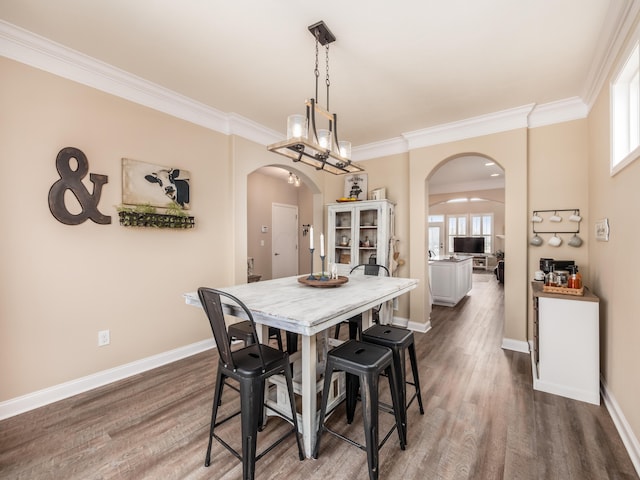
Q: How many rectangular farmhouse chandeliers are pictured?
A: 1